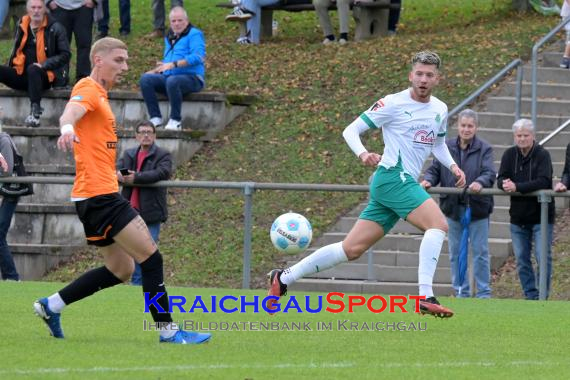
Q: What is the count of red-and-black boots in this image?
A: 2